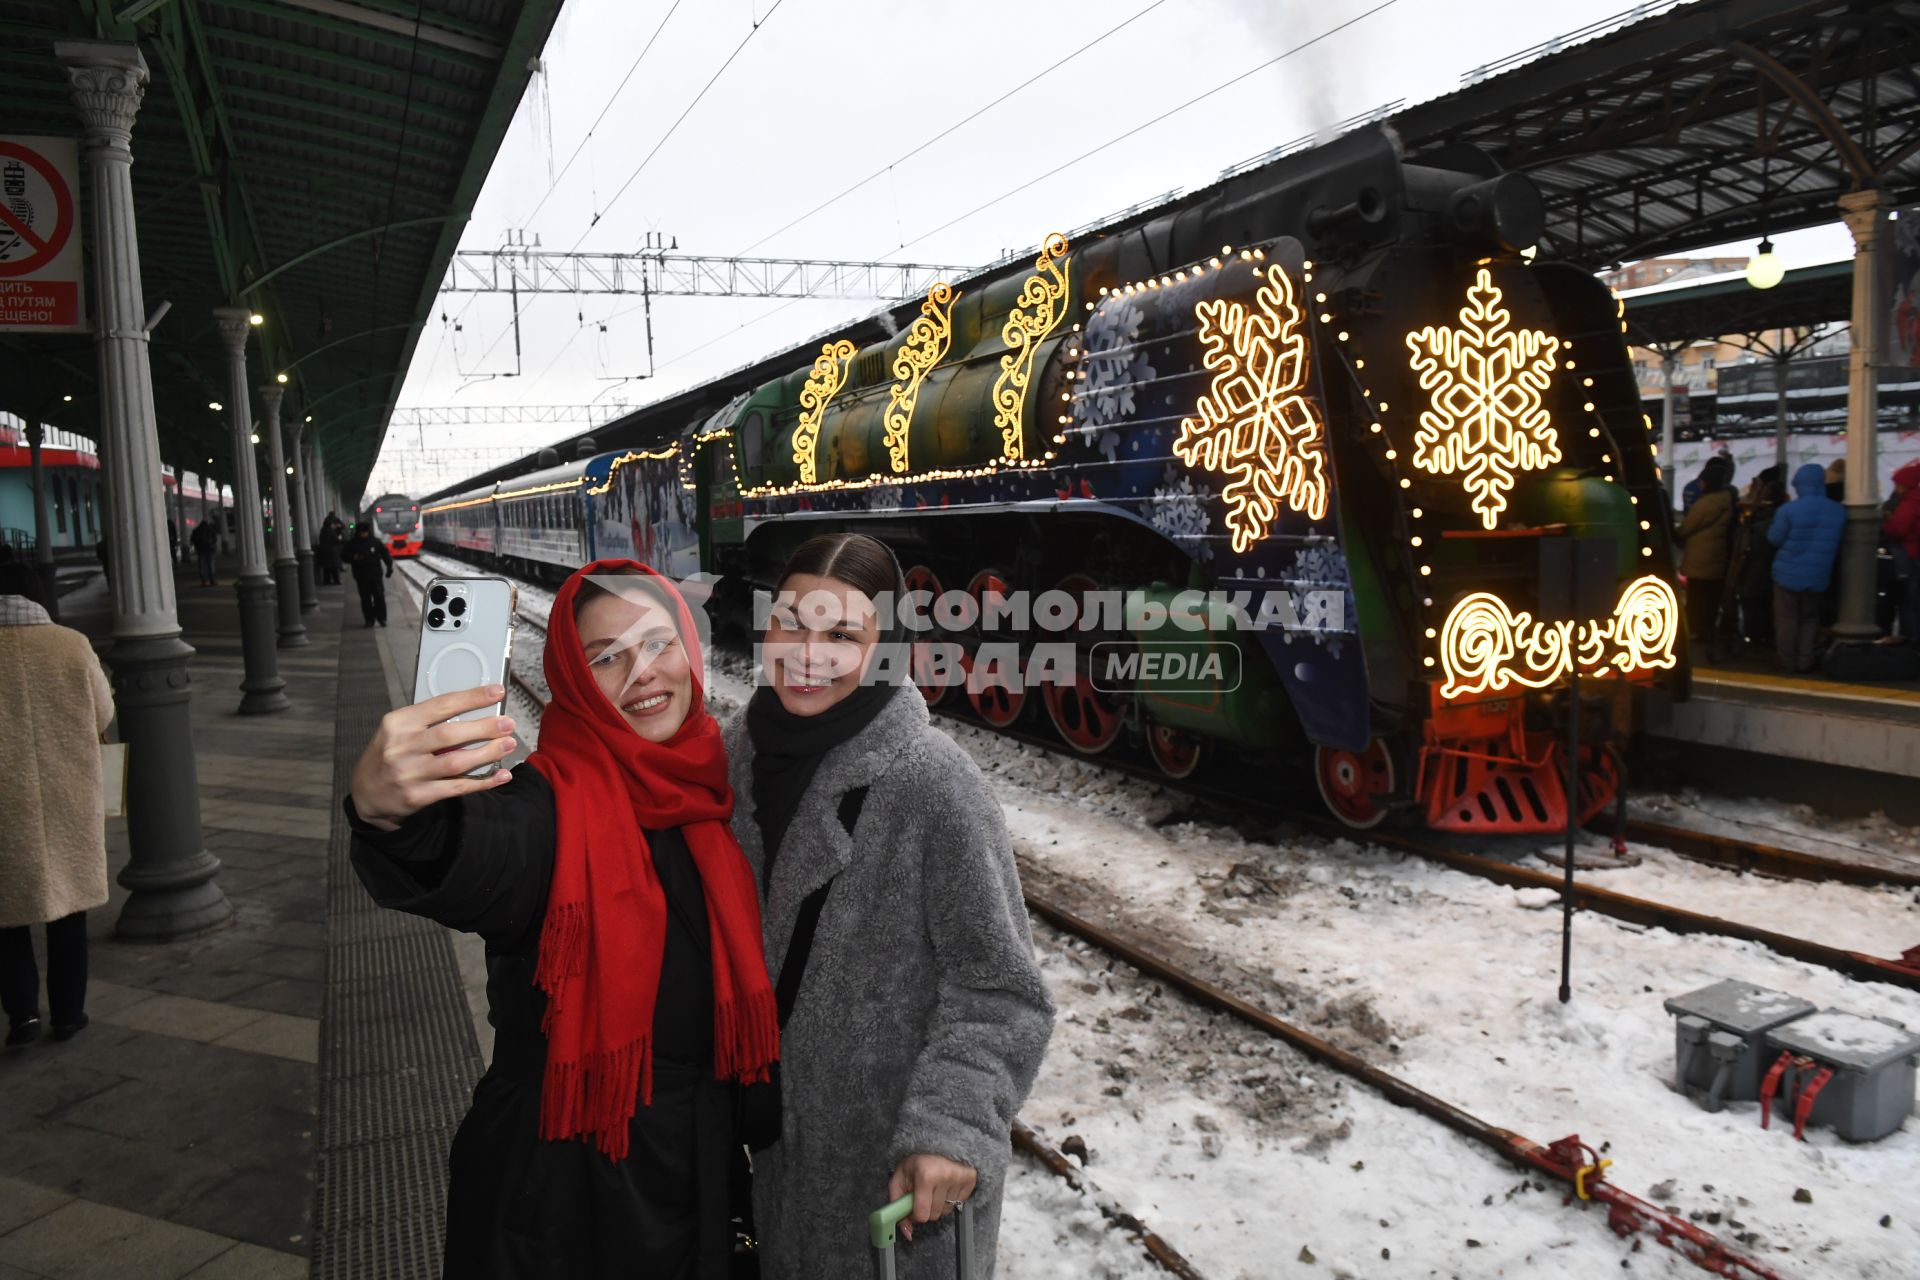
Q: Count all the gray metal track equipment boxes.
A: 2